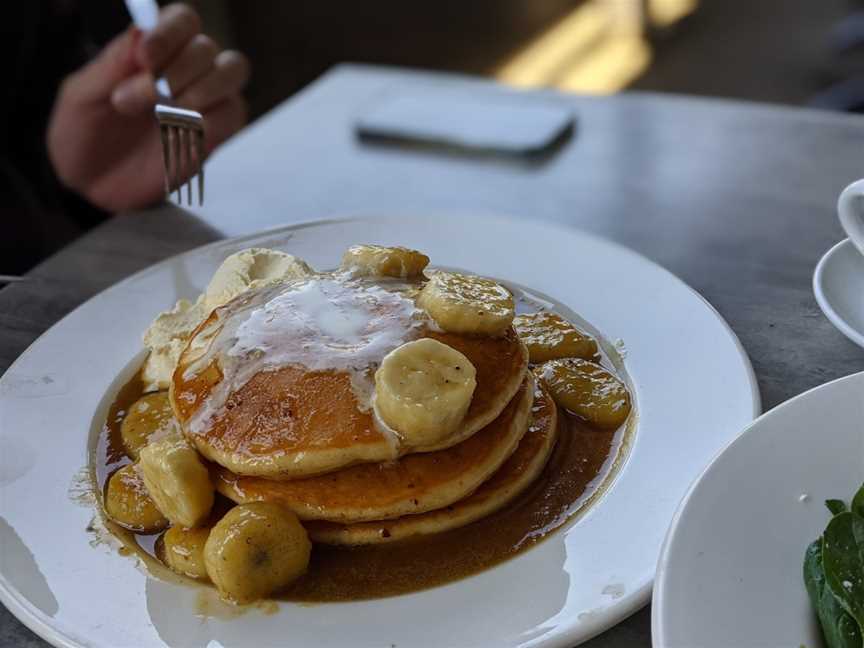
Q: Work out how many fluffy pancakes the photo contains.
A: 3